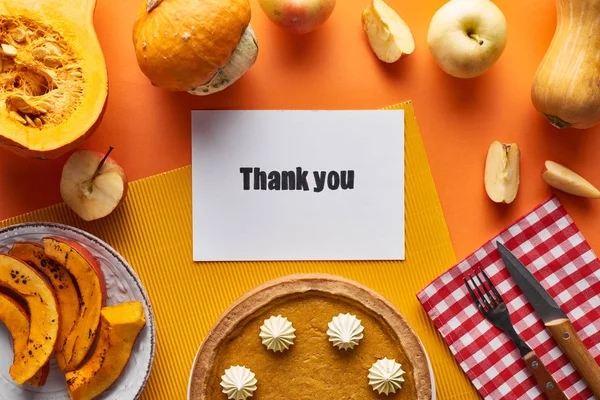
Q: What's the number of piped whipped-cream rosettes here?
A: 4